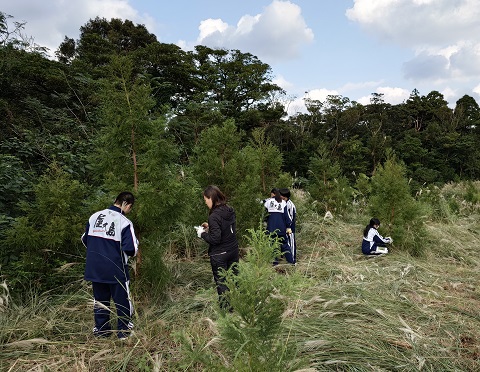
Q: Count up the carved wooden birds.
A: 0